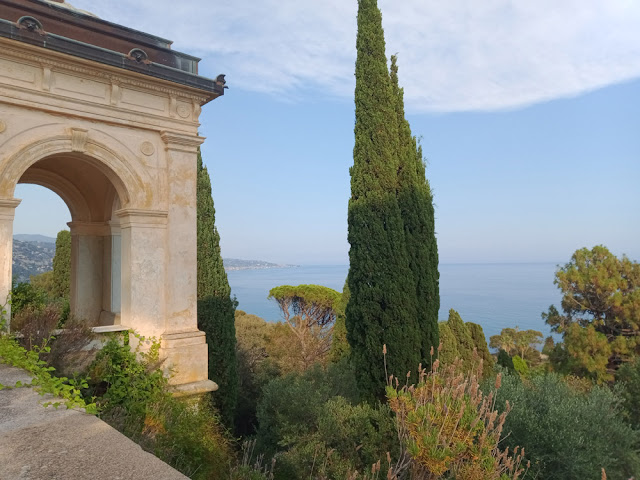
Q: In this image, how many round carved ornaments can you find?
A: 3